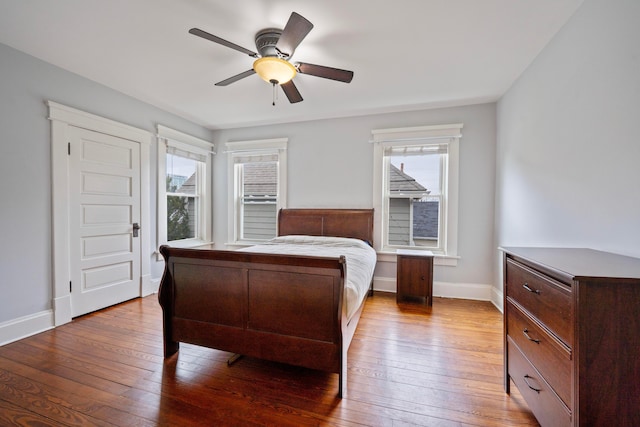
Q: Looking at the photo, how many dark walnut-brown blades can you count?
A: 5